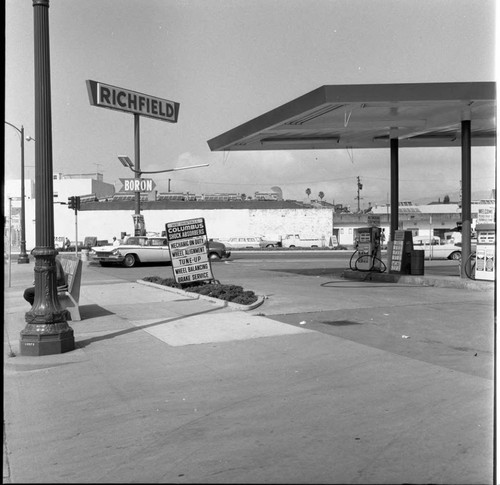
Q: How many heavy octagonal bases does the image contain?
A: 1